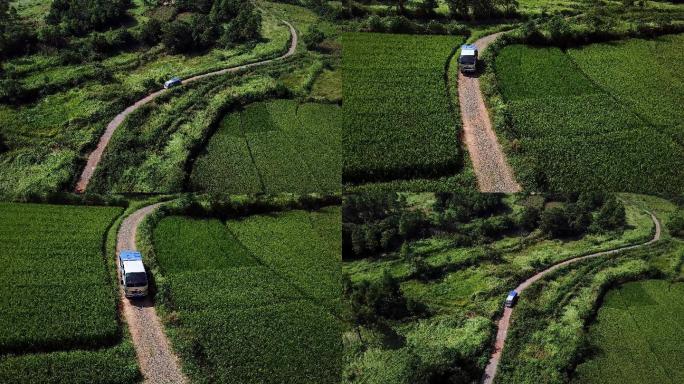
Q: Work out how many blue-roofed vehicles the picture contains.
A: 4